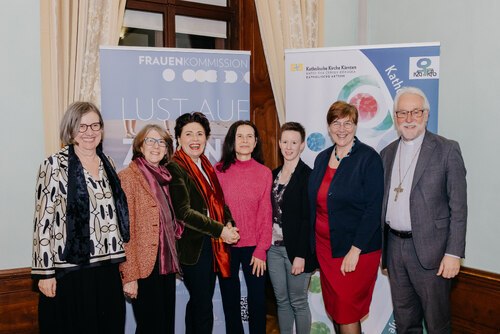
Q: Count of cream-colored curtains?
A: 2